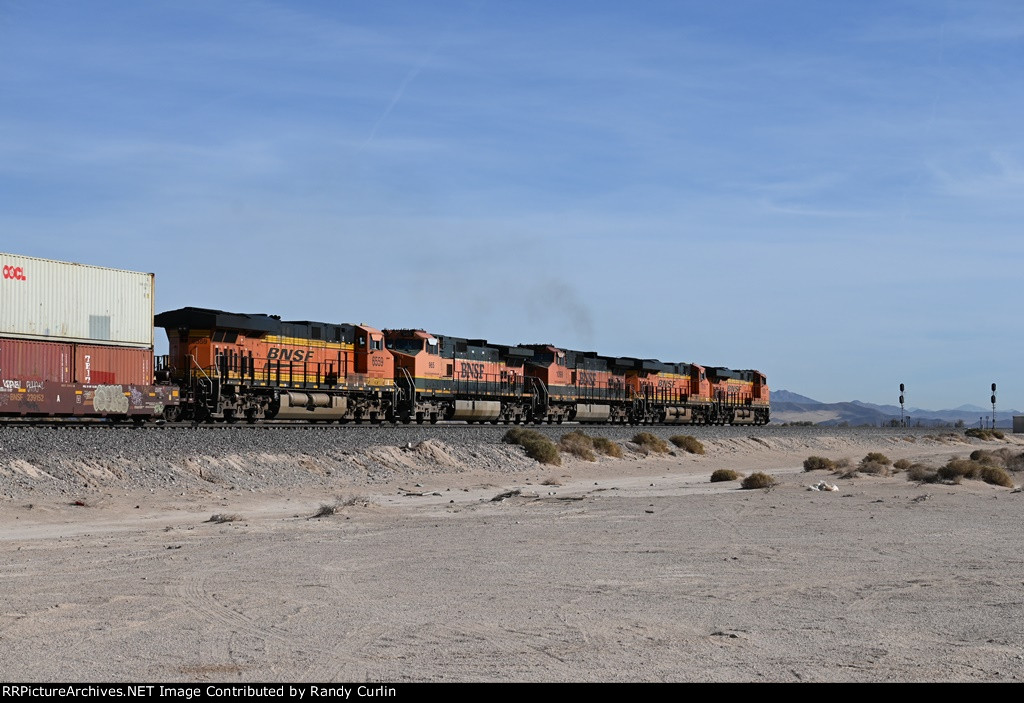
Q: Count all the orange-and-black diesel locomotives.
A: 5